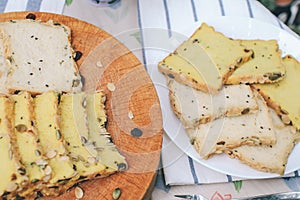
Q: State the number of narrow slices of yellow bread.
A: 5